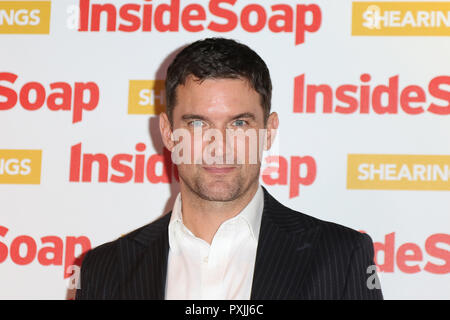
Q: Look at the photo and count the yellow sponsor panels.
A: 5